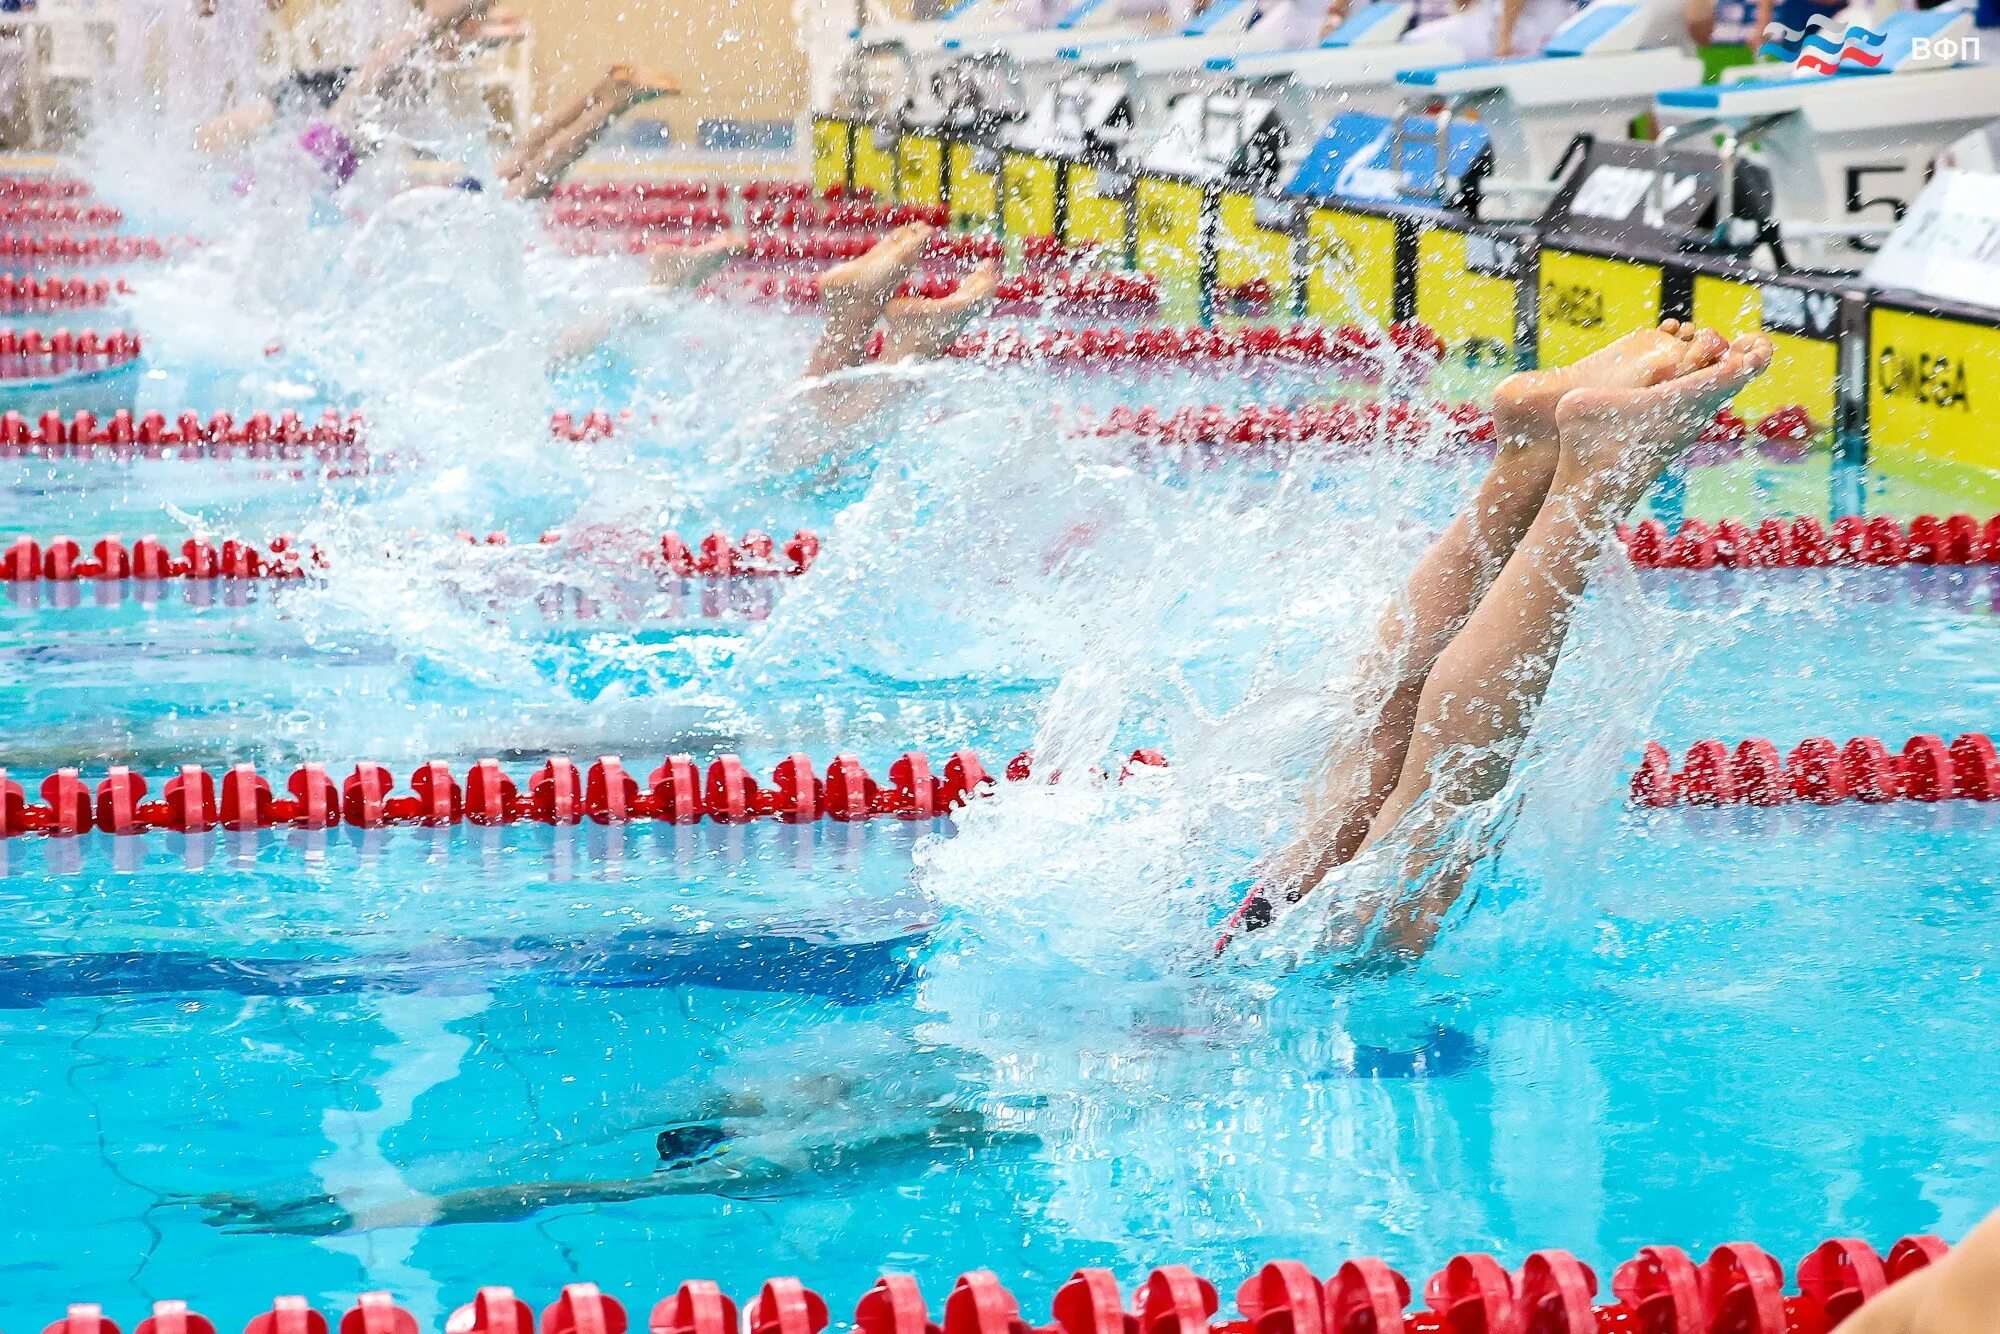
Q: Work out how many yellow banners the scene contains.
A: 13